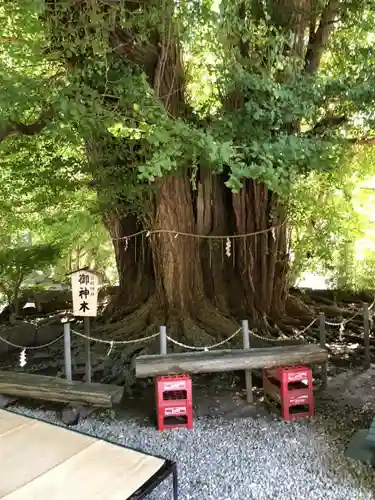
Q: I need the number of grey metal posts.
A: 5